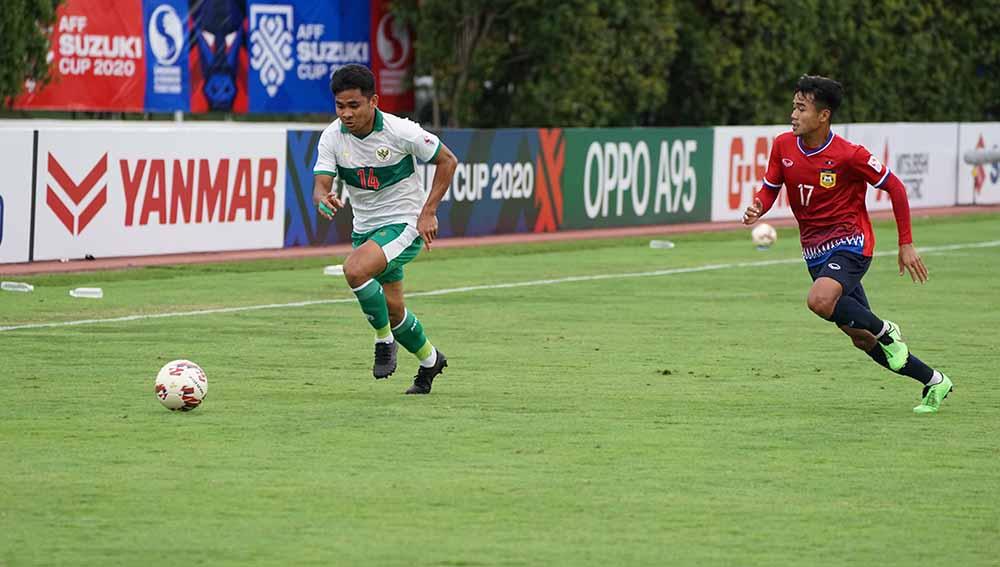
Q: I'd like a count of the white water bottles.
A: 4